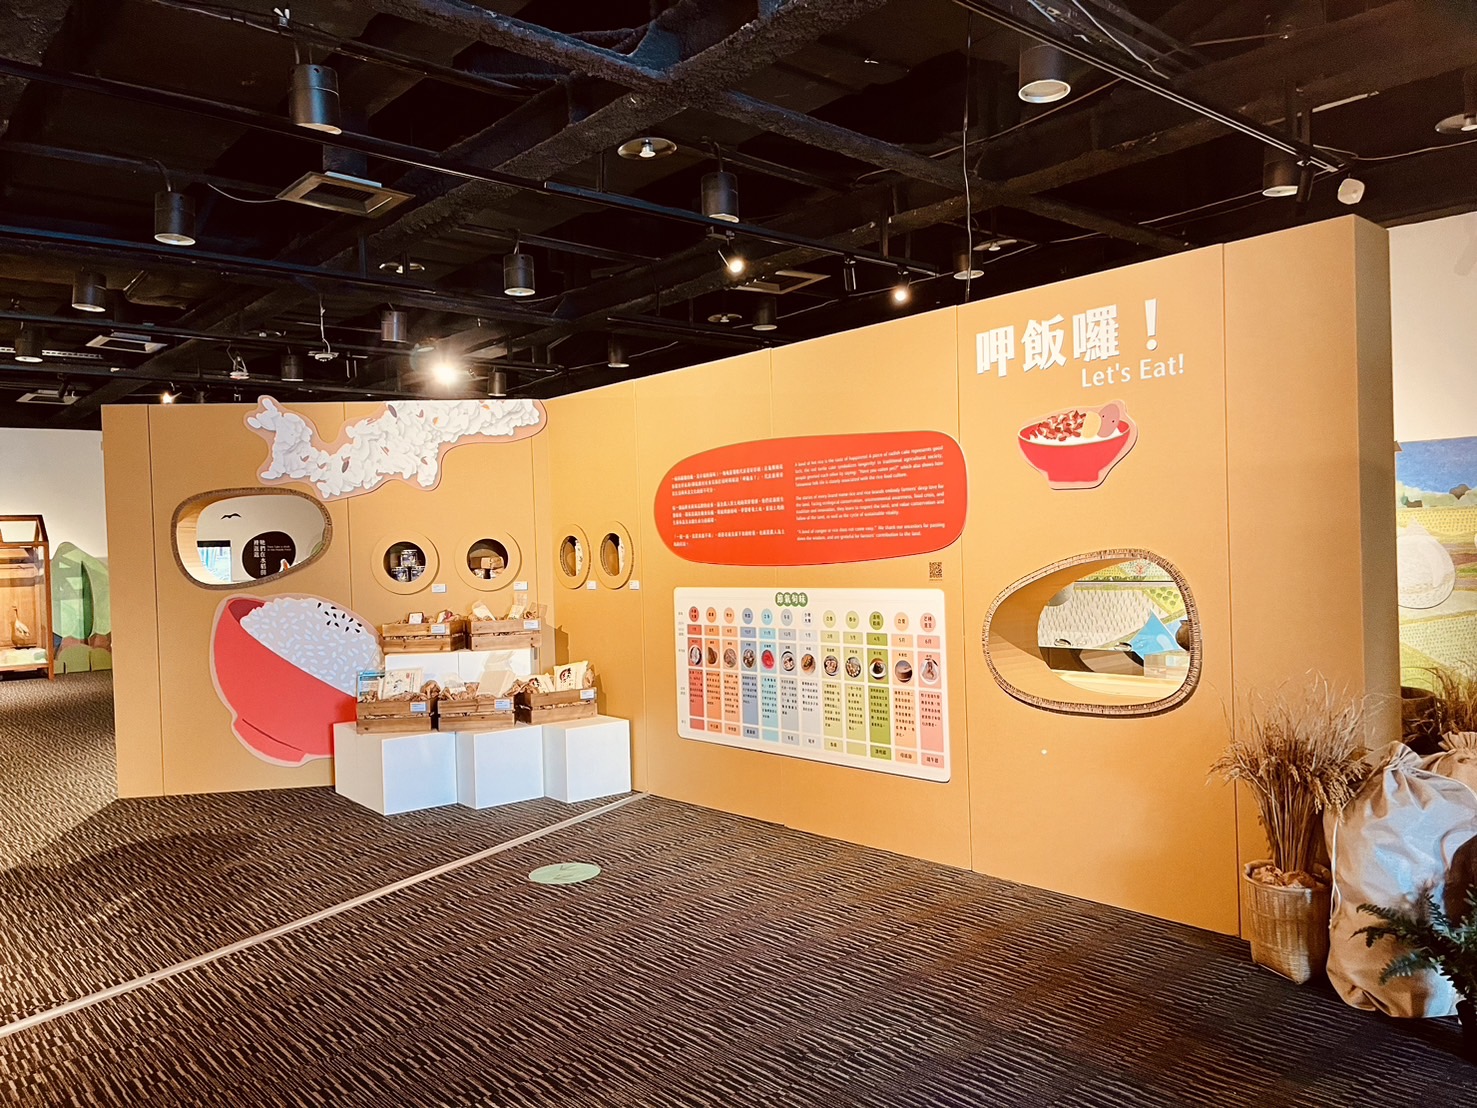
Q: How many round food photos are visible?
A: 12